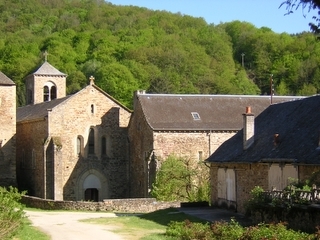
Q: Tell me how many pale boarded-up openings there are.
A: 2